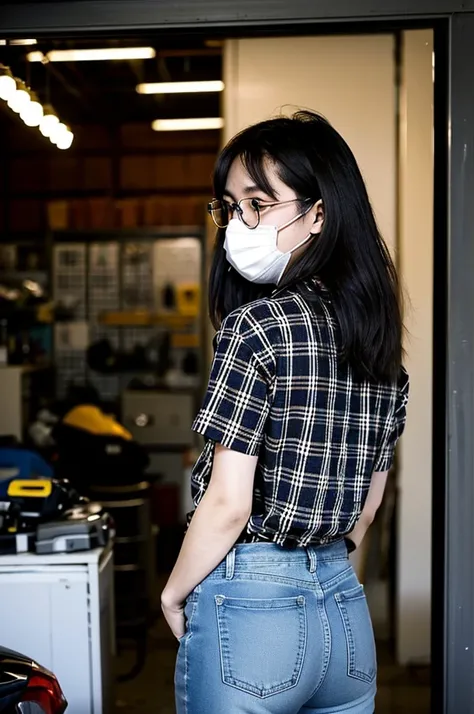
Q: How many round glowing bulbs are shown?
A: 6